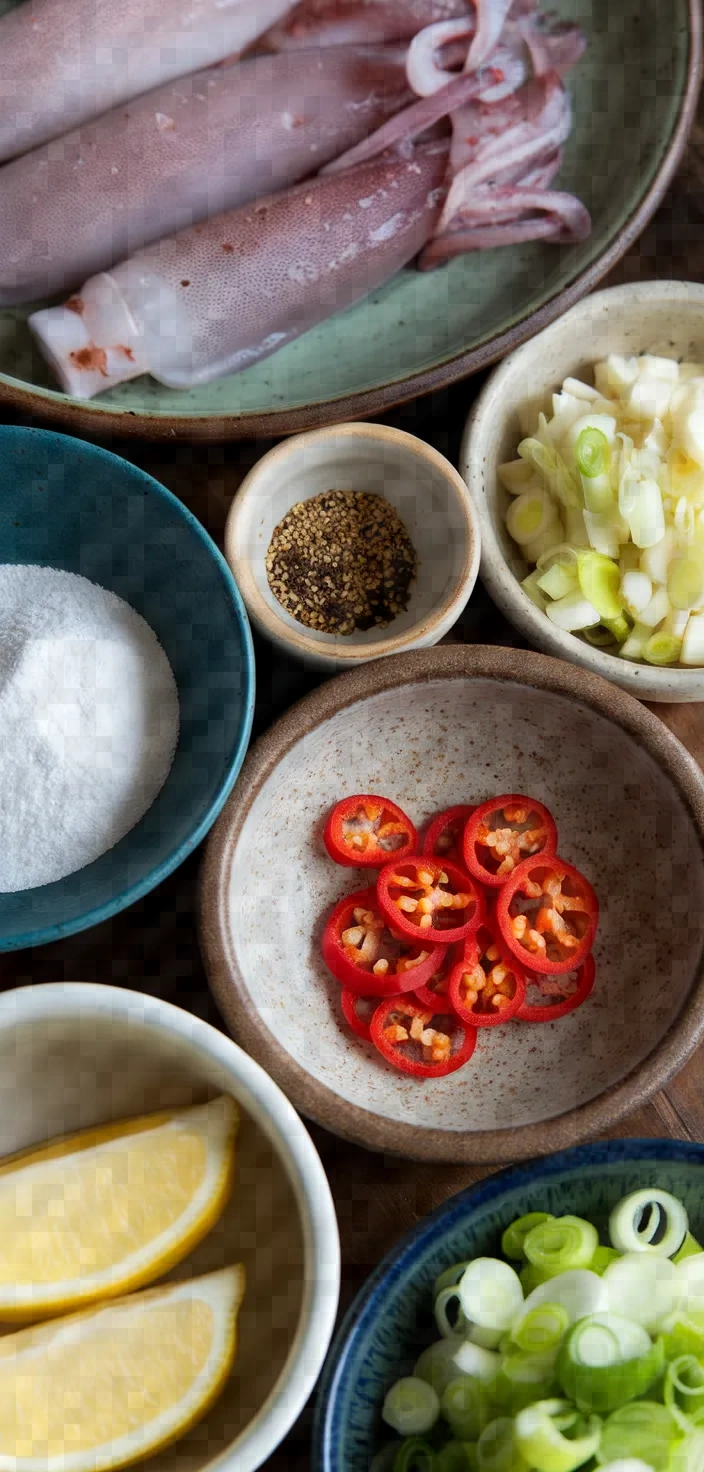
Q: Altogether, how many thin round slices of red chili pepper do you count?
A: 11